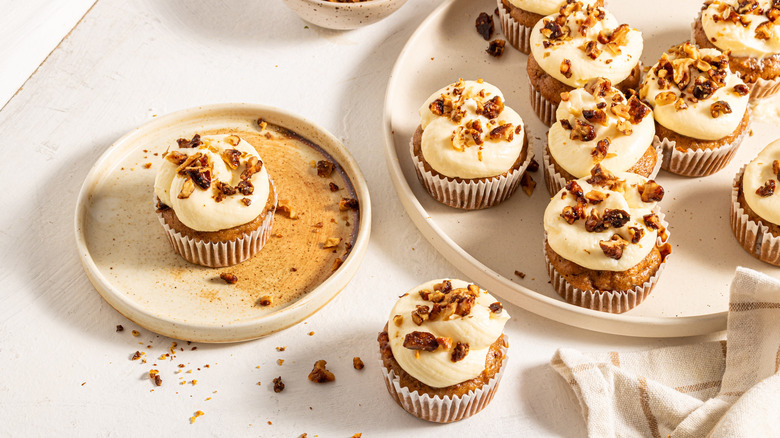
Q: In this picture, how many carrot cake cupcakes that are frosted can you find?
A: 10